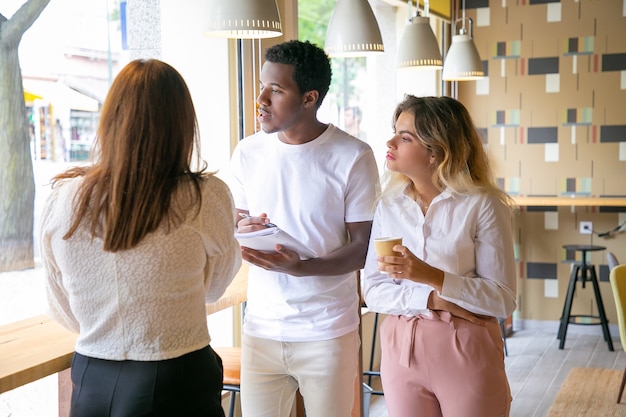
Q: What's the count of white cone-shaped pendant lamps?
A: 4